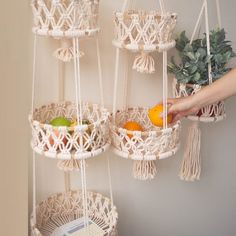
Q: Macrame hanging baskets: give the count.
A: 6